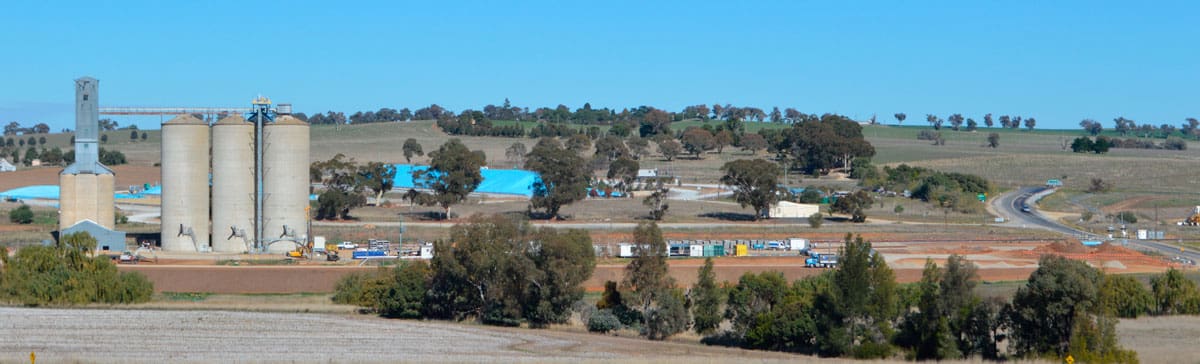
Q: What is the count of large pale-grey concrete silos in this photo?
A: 3